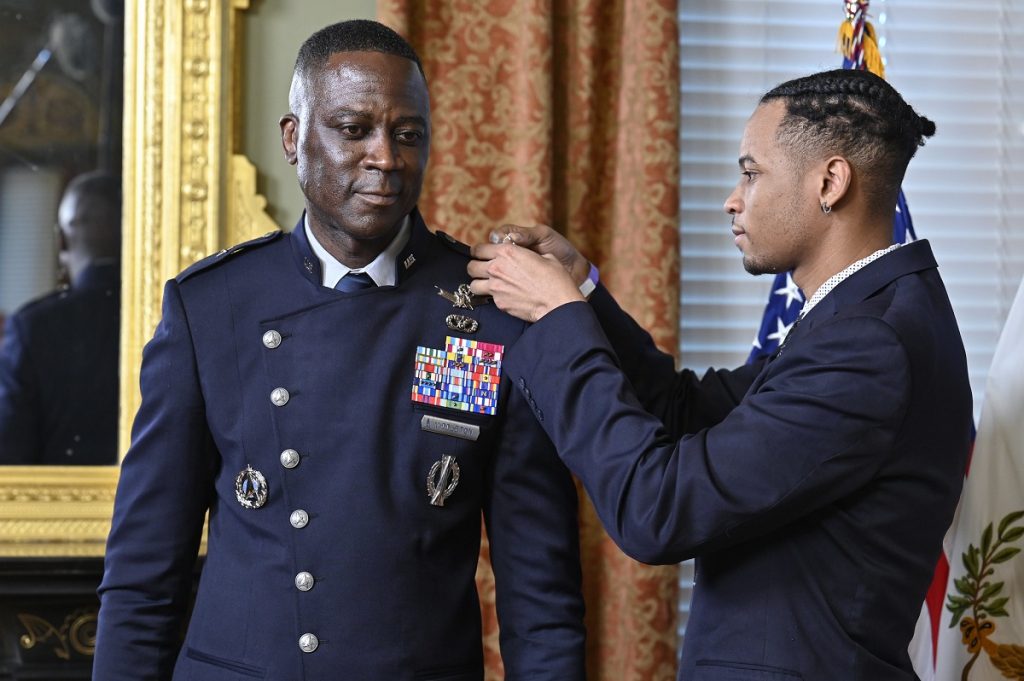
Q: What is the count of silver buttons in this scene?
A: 6